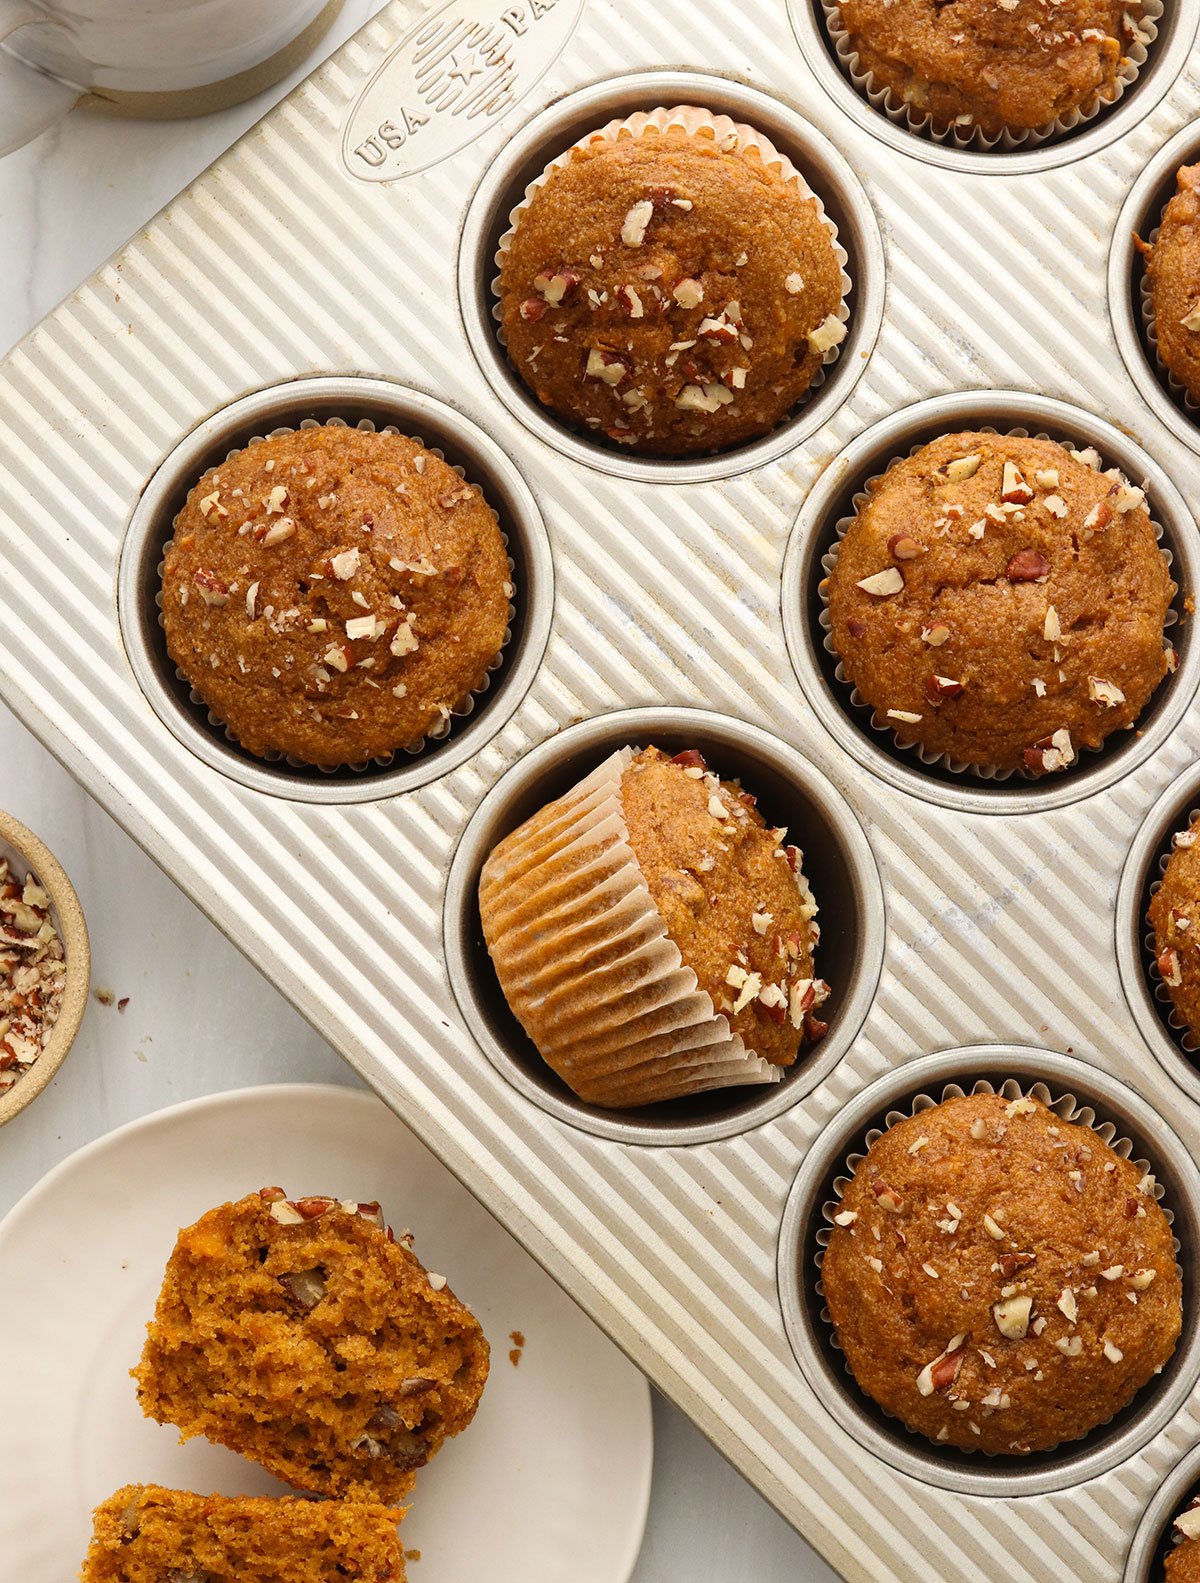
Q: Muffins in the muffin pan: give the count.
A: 9